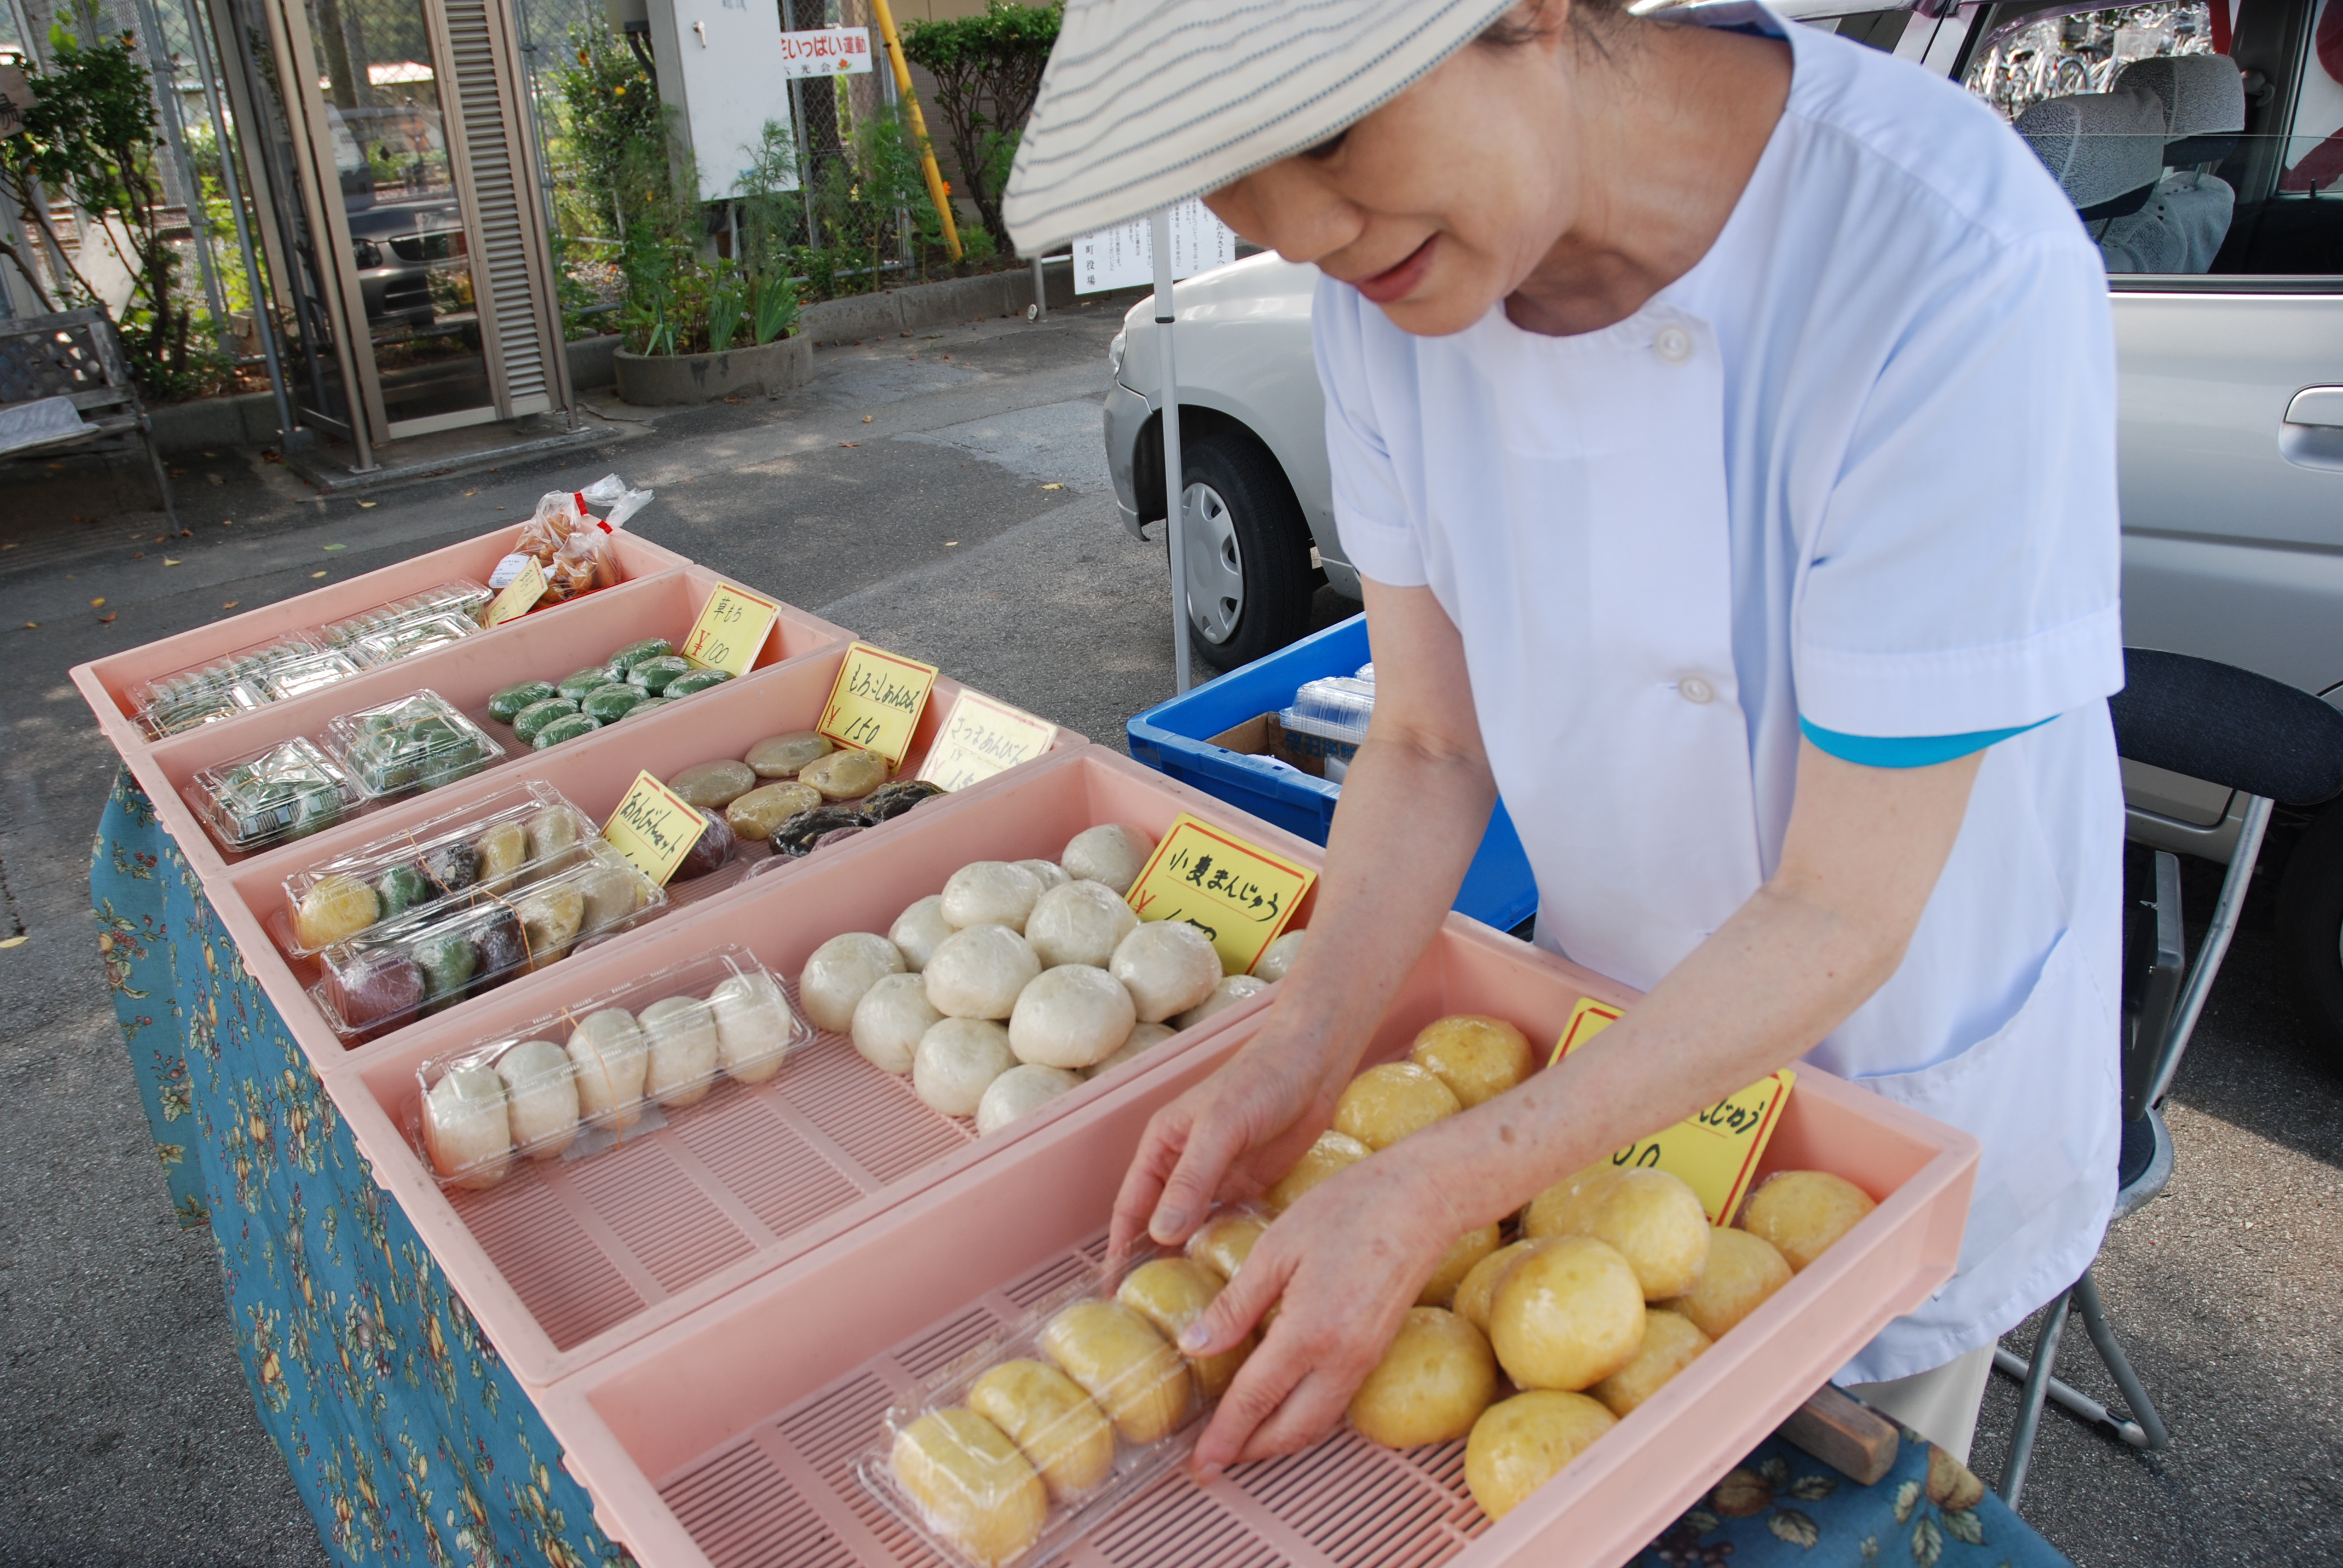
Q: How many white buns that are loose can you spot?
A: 15